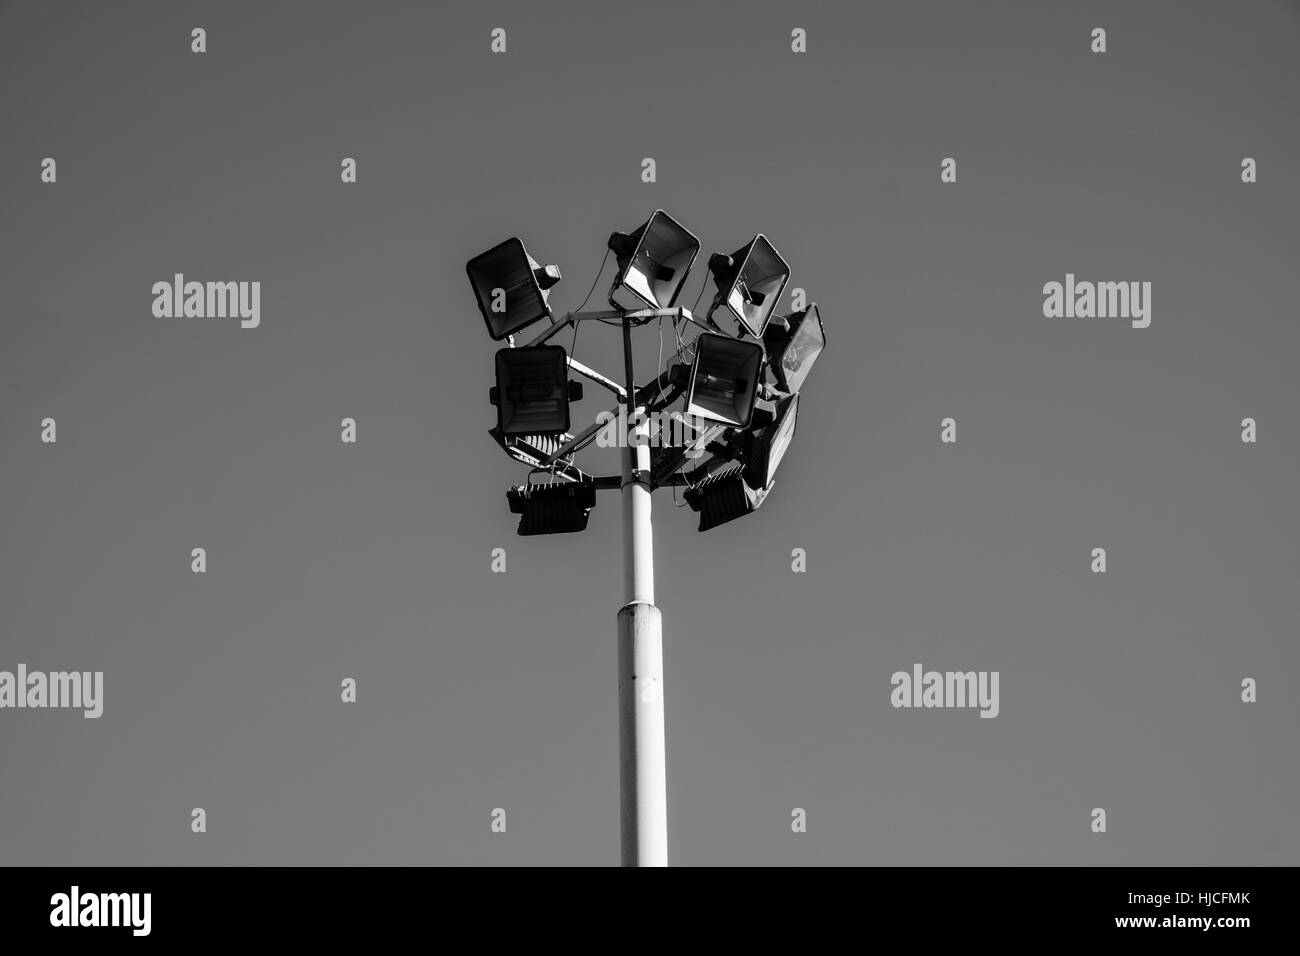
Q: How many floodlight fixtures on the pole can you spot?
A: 10